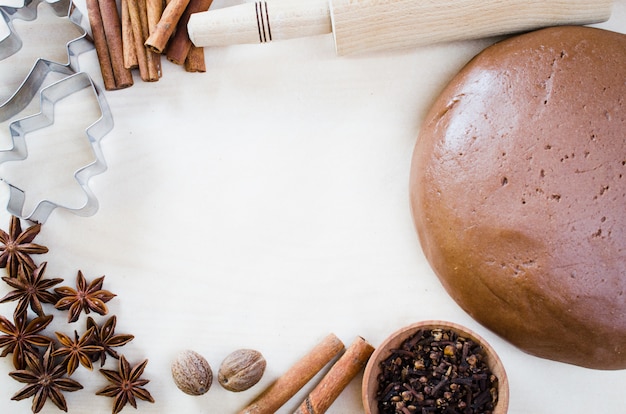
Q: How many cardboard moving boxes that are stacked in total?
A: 0